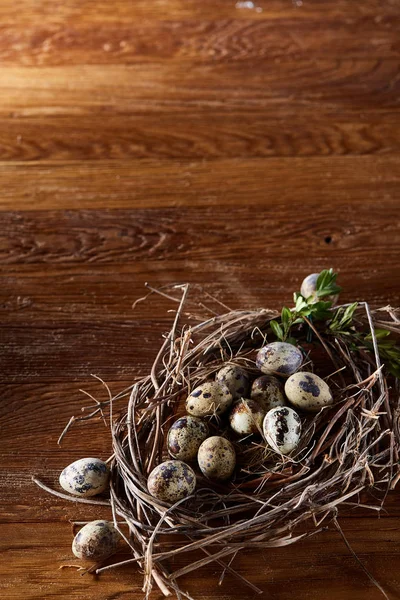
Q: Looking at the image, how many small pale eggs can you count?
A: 13